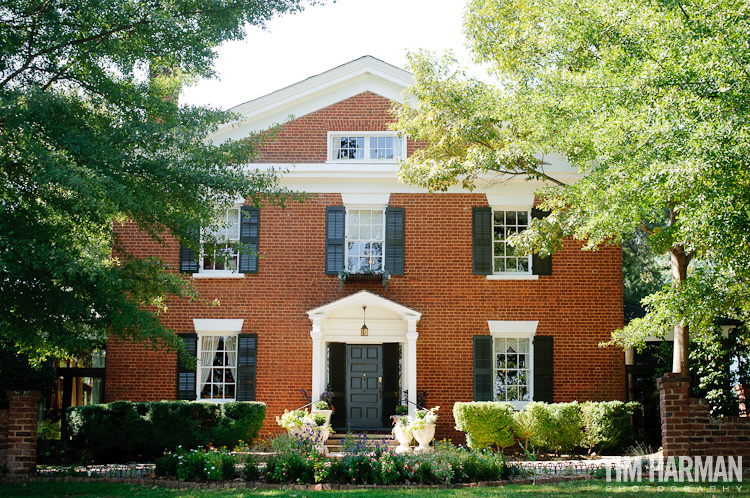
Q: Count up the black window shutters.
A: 10